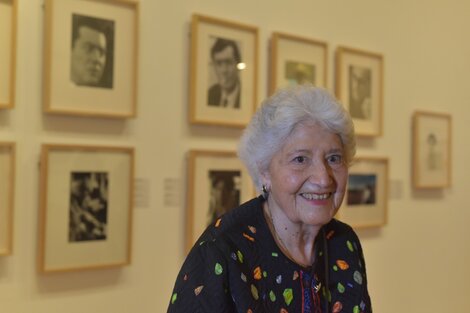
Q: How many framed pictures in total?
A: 10